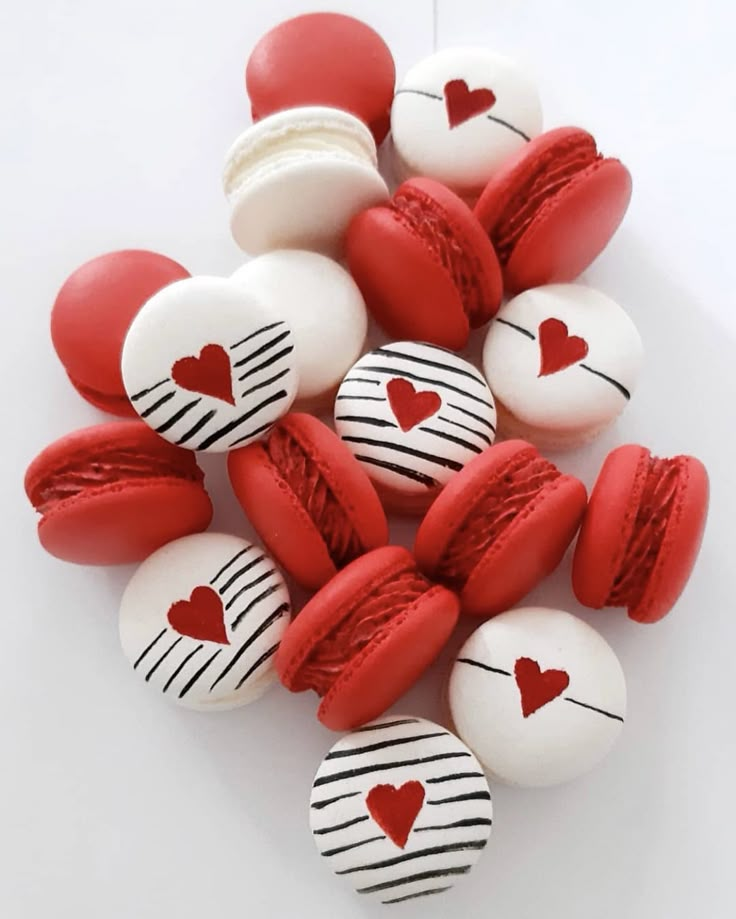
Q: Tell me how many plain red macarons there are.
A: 9